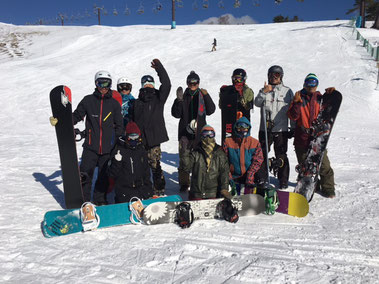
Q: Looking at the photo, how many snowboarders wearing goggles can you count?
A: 10